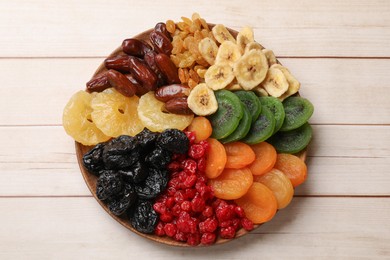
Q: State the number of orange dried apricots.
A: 8